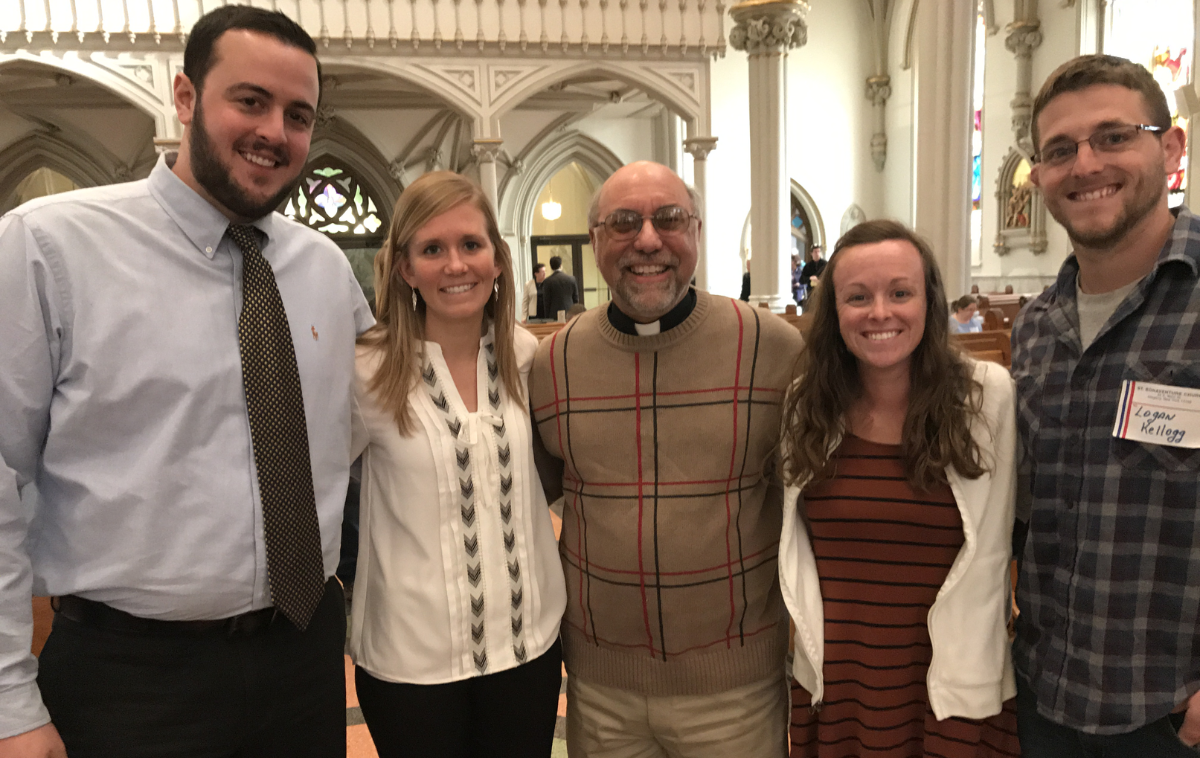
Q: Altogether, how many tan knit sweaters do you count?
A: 1